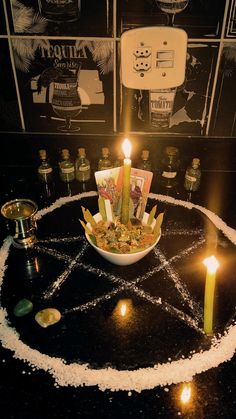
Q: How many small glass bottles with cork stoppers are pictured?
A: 7